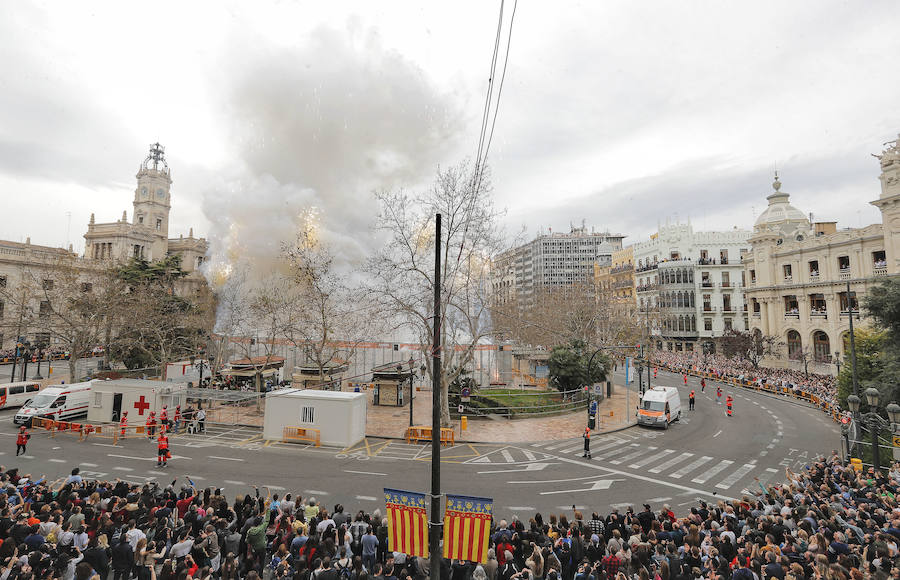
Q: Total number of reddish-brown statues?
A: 0